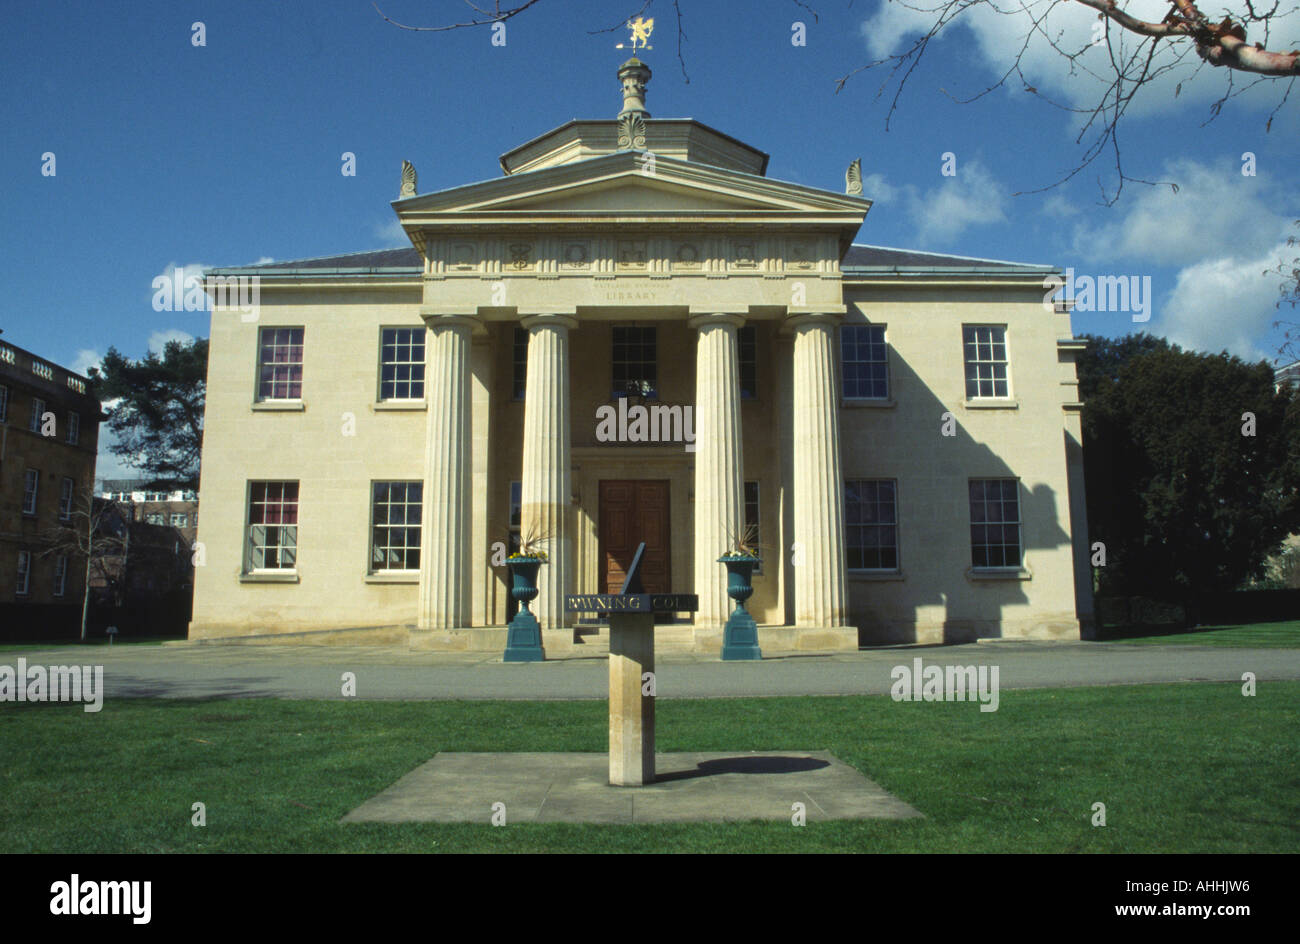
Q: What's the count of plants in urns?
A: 2